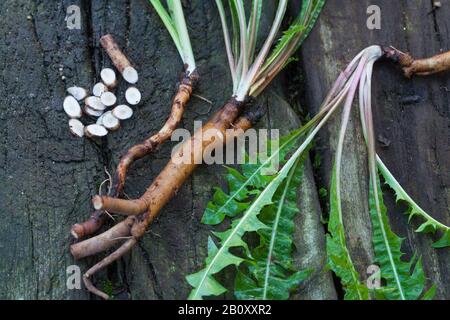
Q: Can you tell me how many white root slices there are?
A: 13